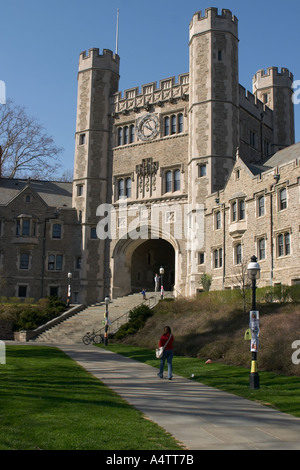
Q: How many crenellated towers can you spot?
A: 3